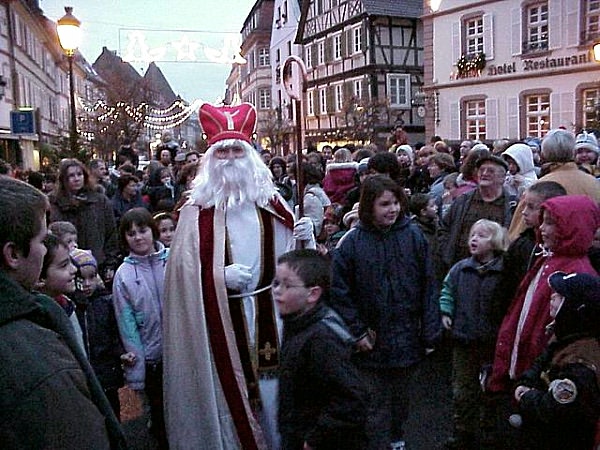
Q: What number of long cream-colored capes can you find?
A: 1